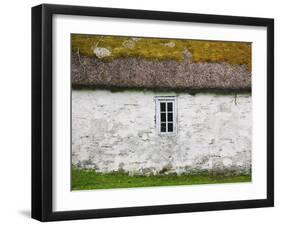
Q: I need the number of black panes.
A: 6